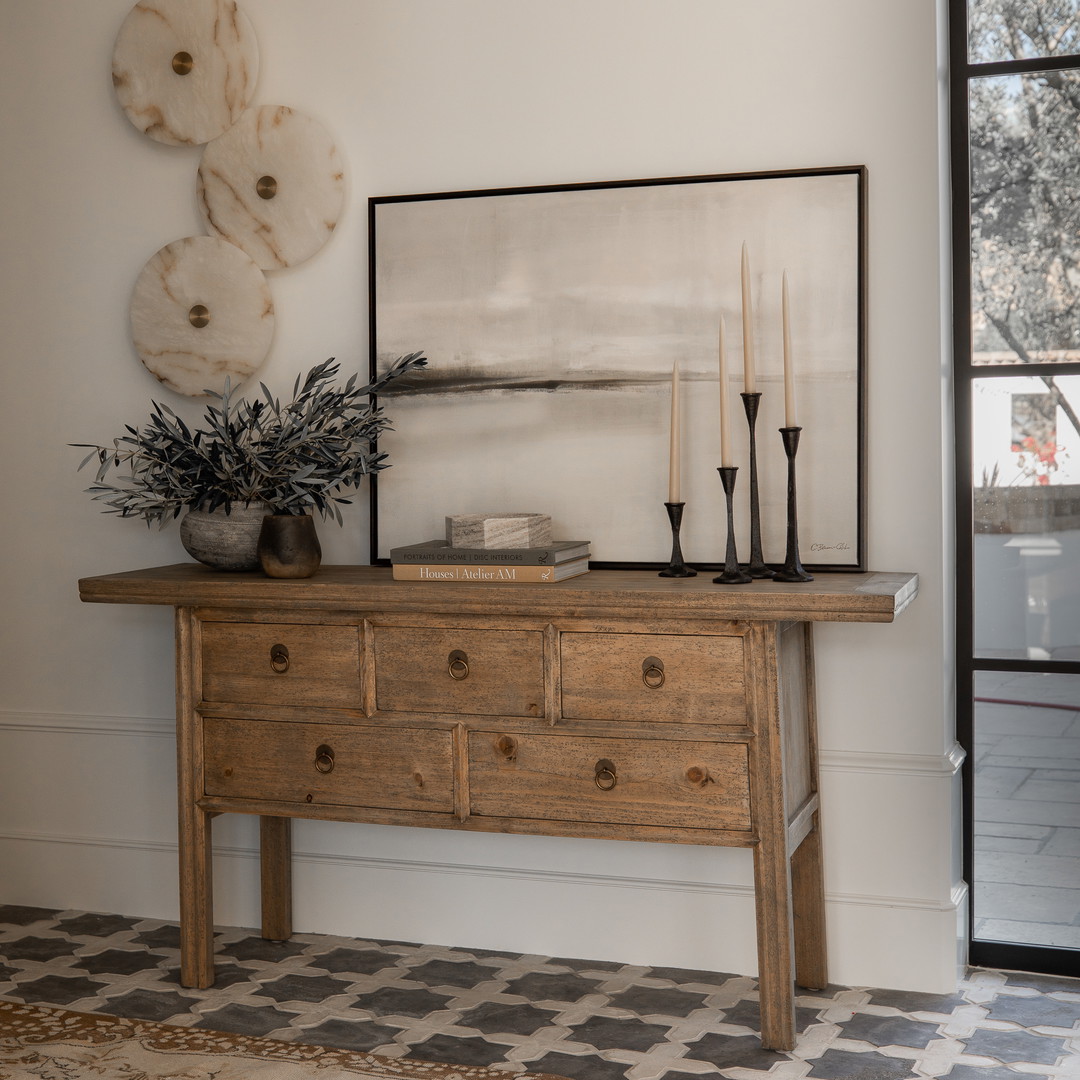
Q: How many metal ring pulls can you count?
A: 5